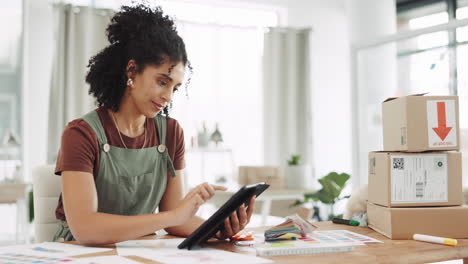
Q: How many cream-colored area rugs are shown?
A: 0